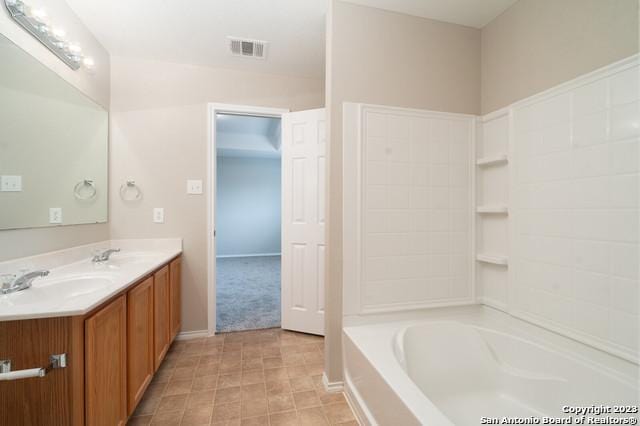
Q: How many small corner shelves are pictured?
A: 3